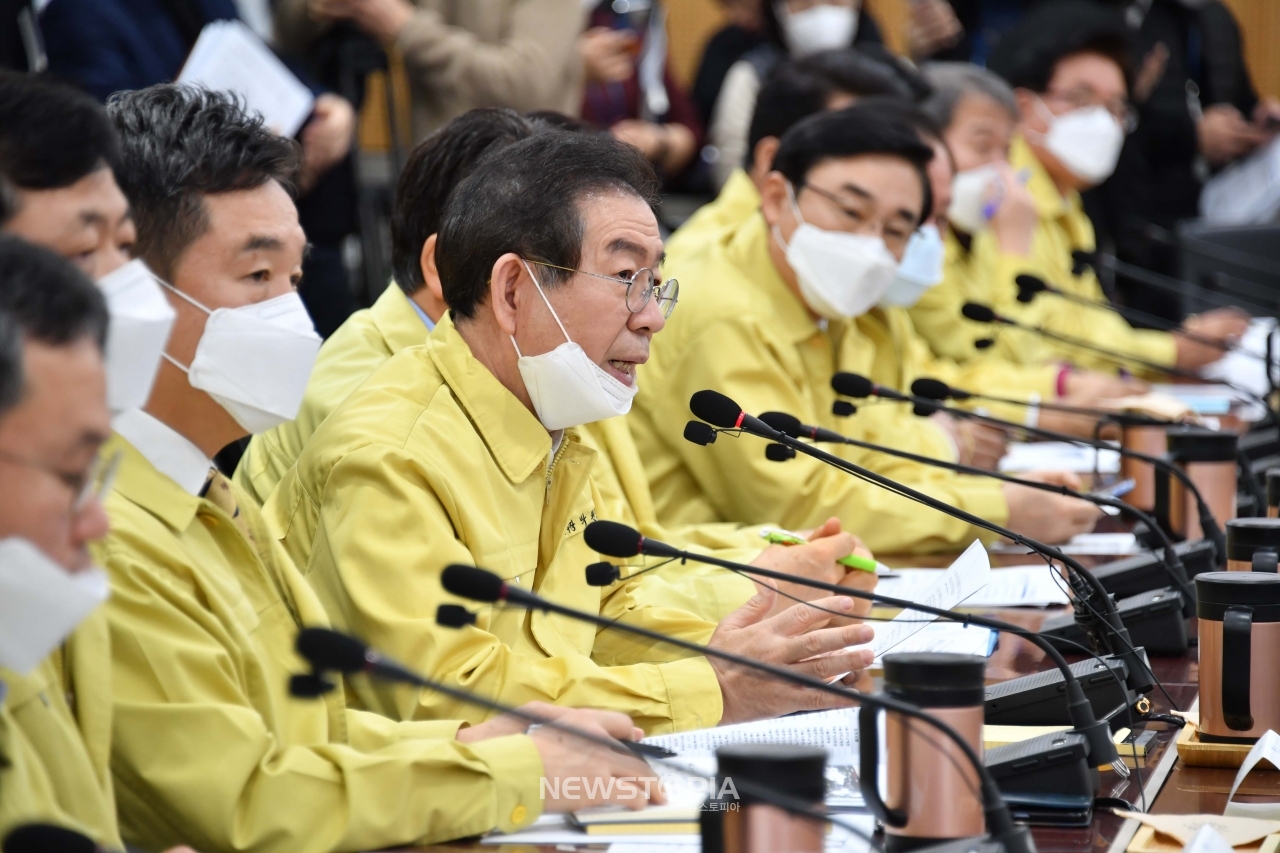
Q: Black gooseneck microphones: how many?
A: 11